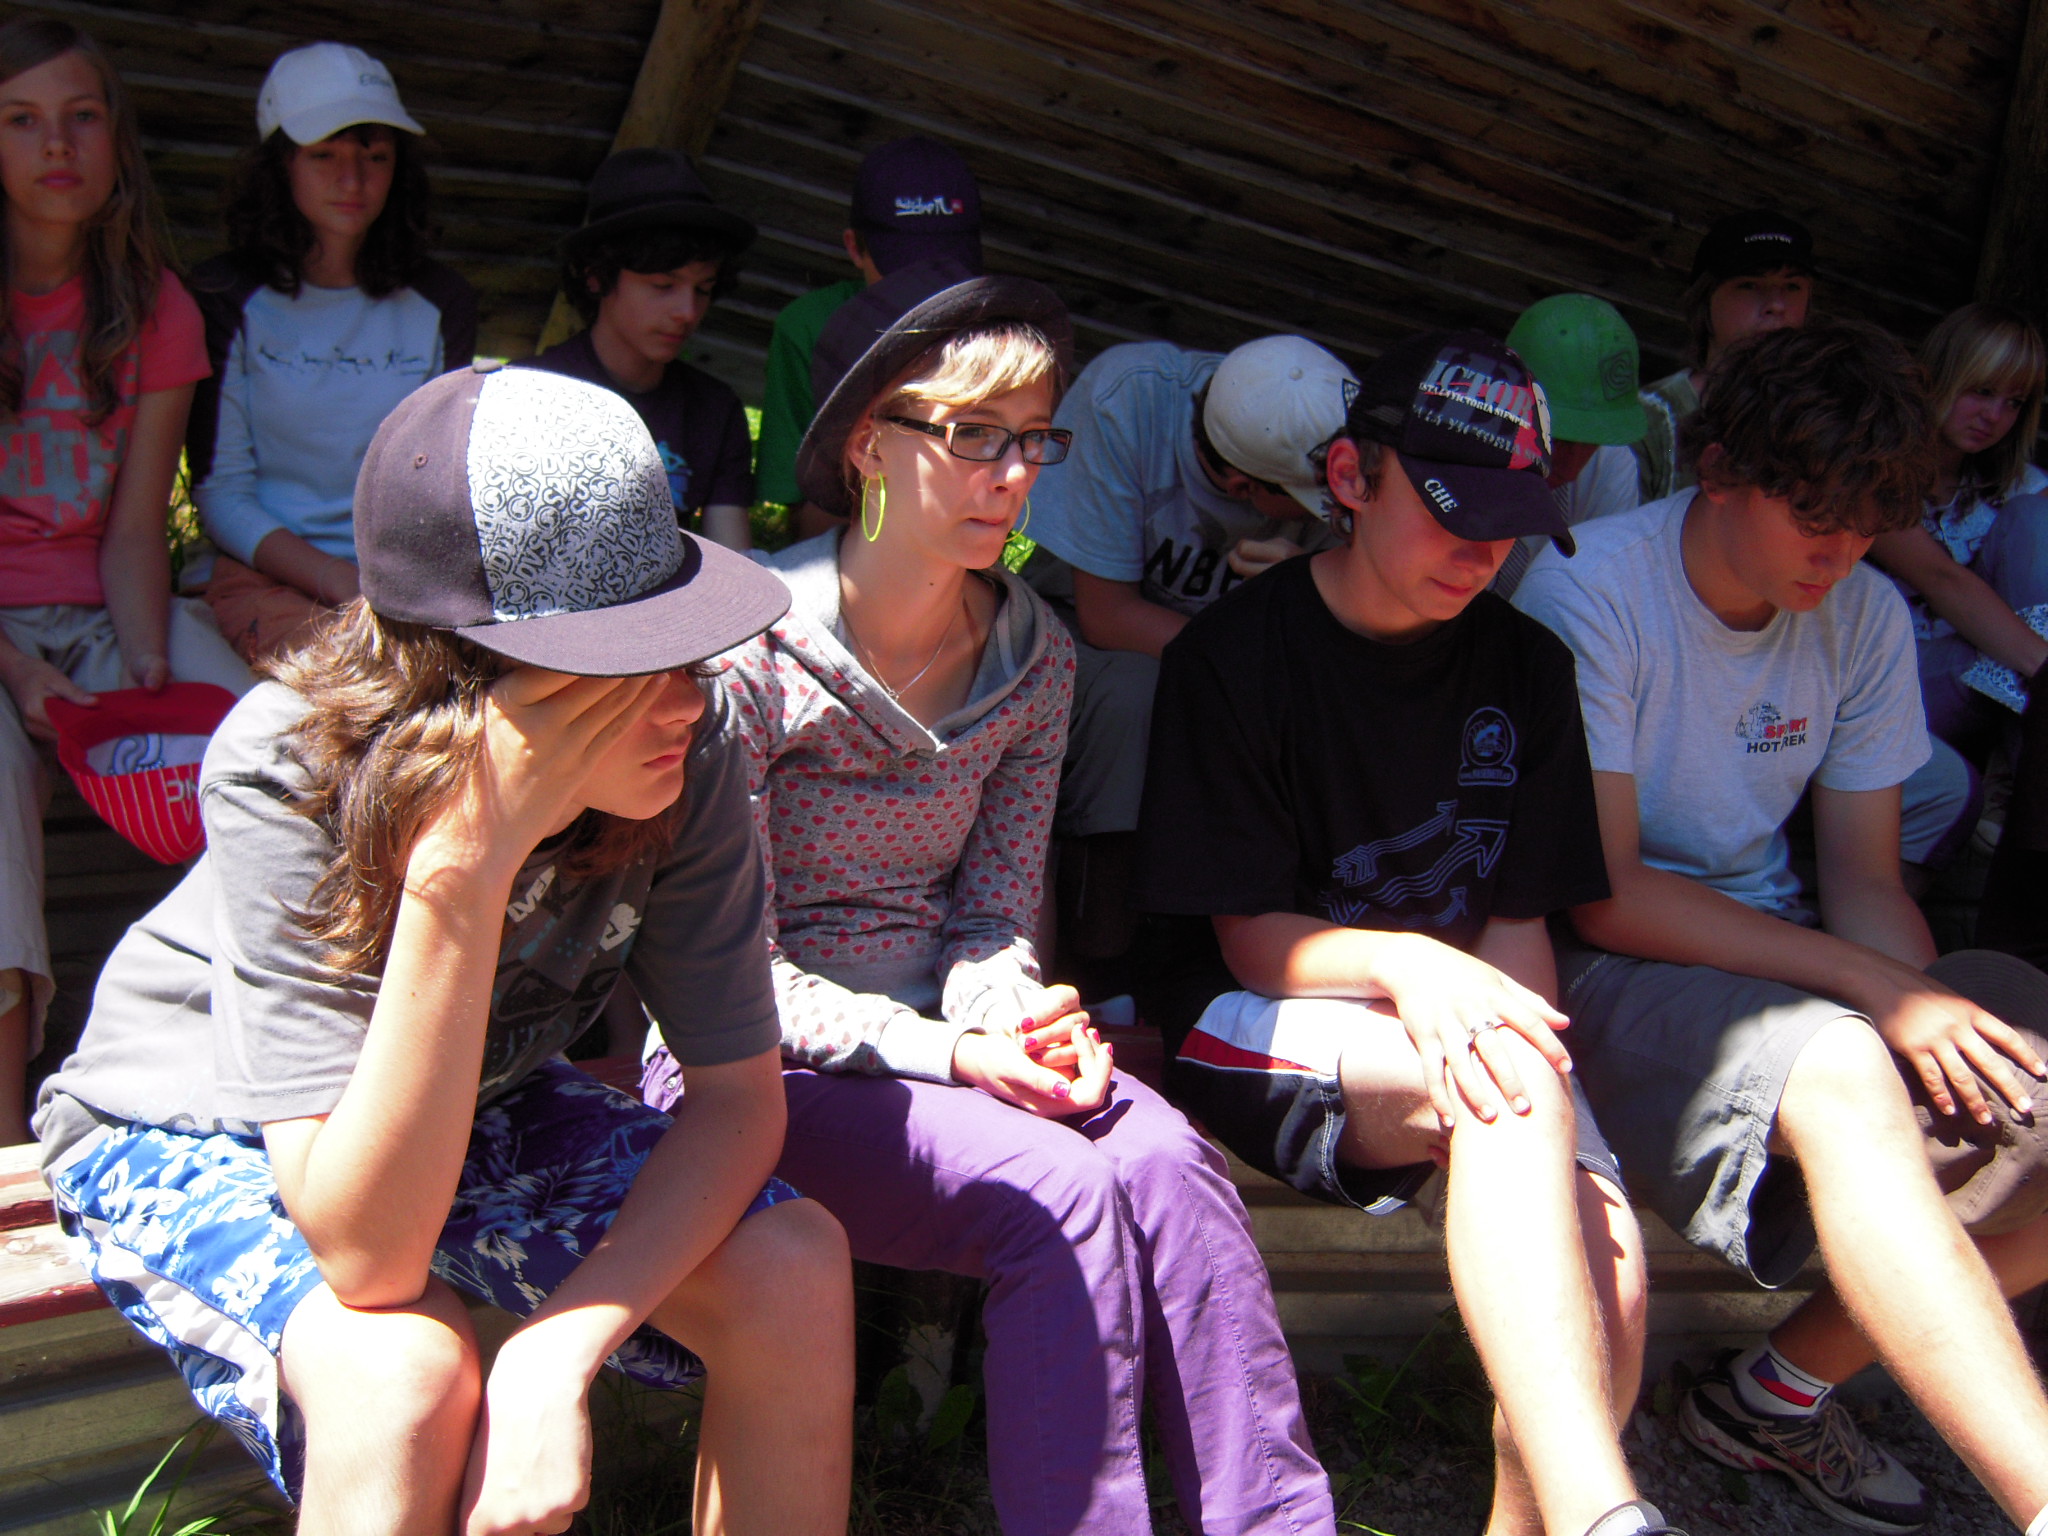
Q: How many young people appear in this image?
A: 12